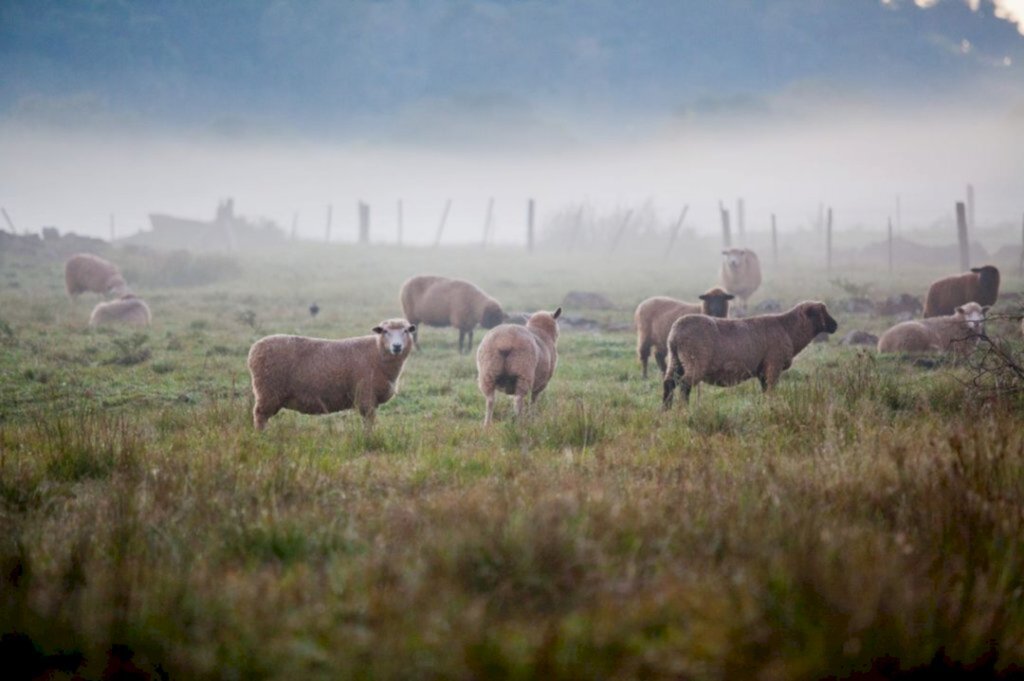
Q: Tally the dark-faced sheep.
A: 4